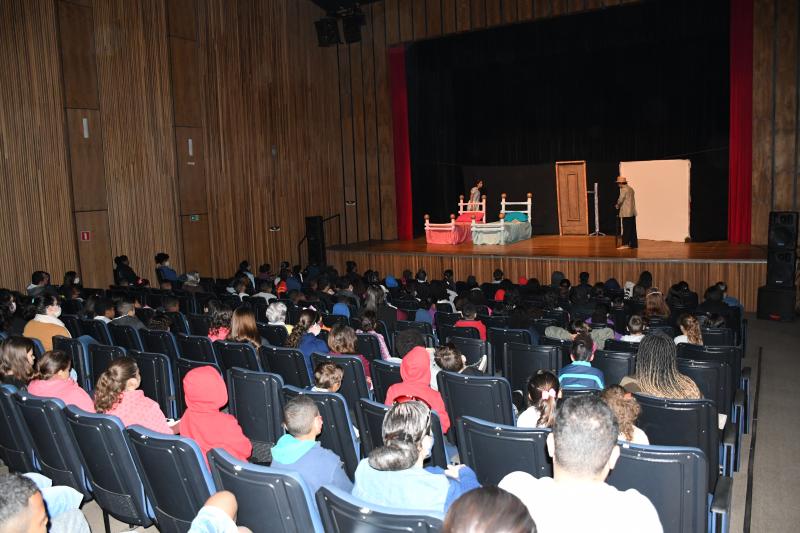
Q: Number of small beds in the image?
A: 2